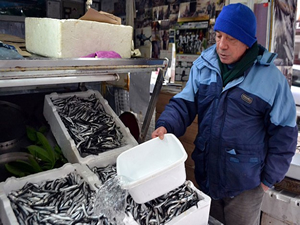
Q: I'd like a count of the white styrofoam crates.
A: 4